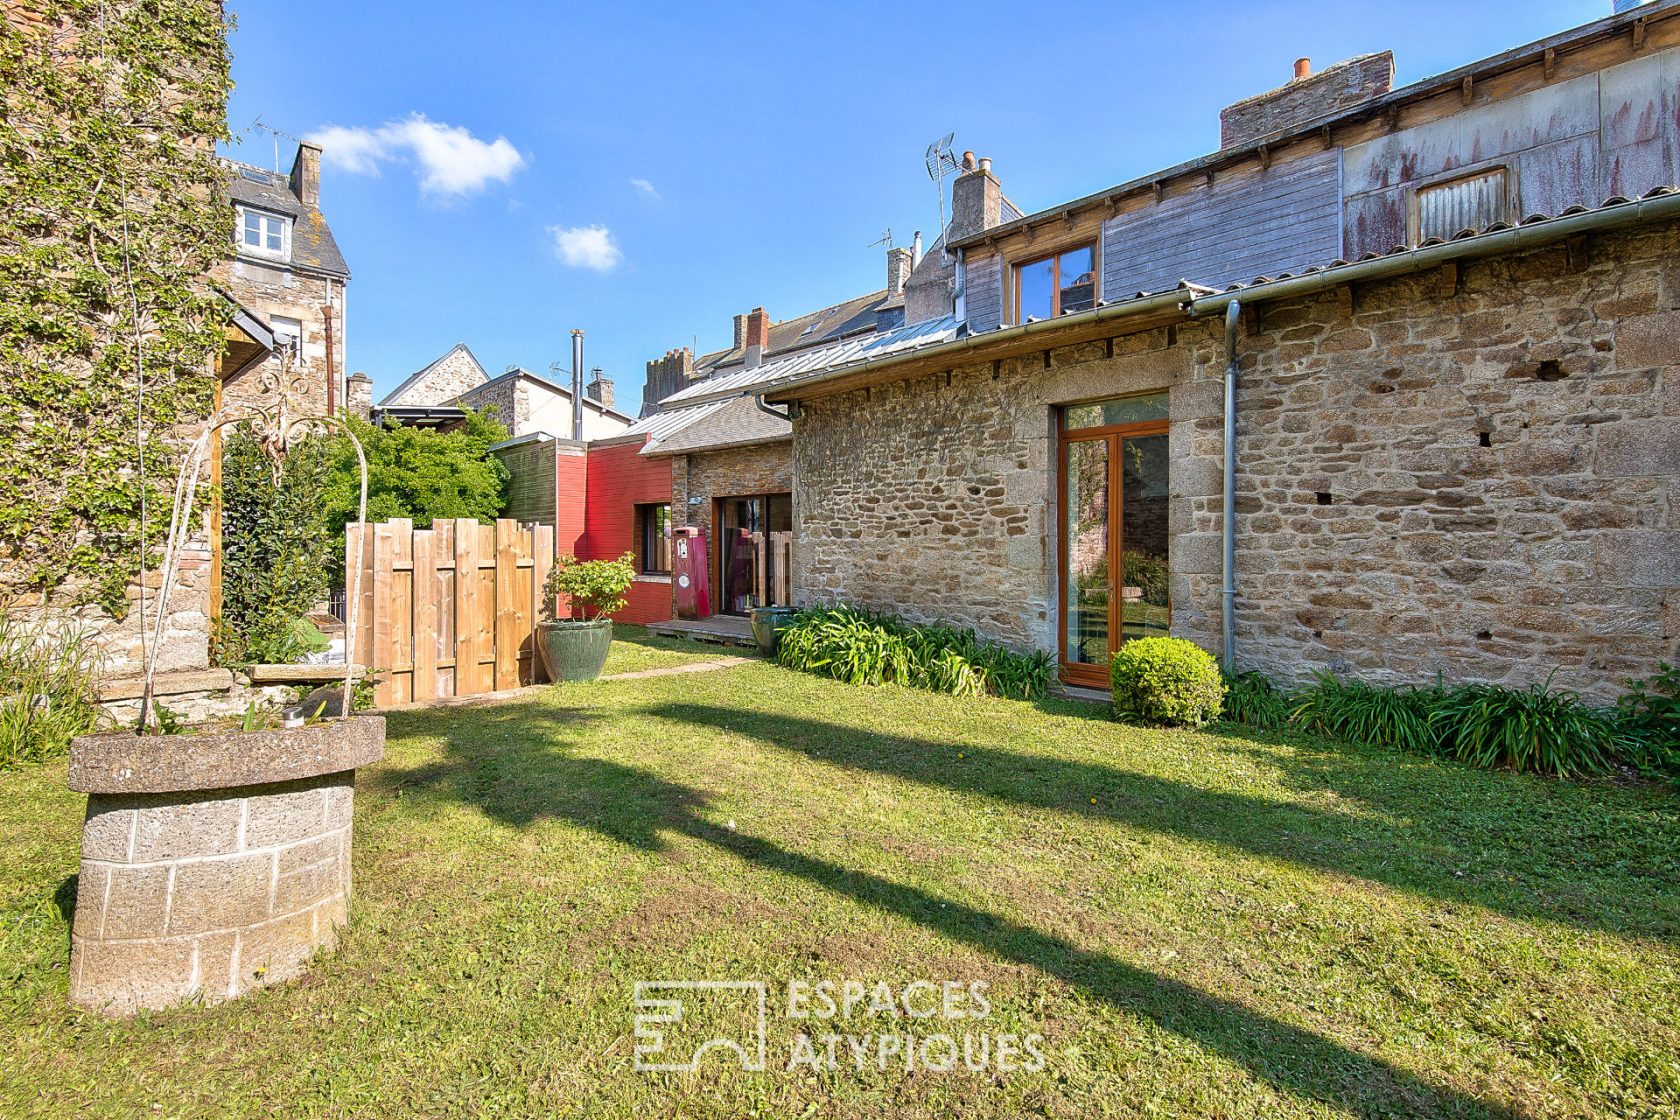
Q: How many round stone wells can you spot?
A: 1